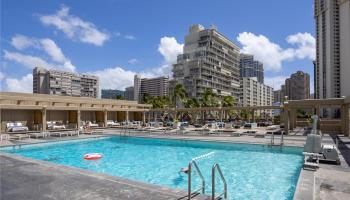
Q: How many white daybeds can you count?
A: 4